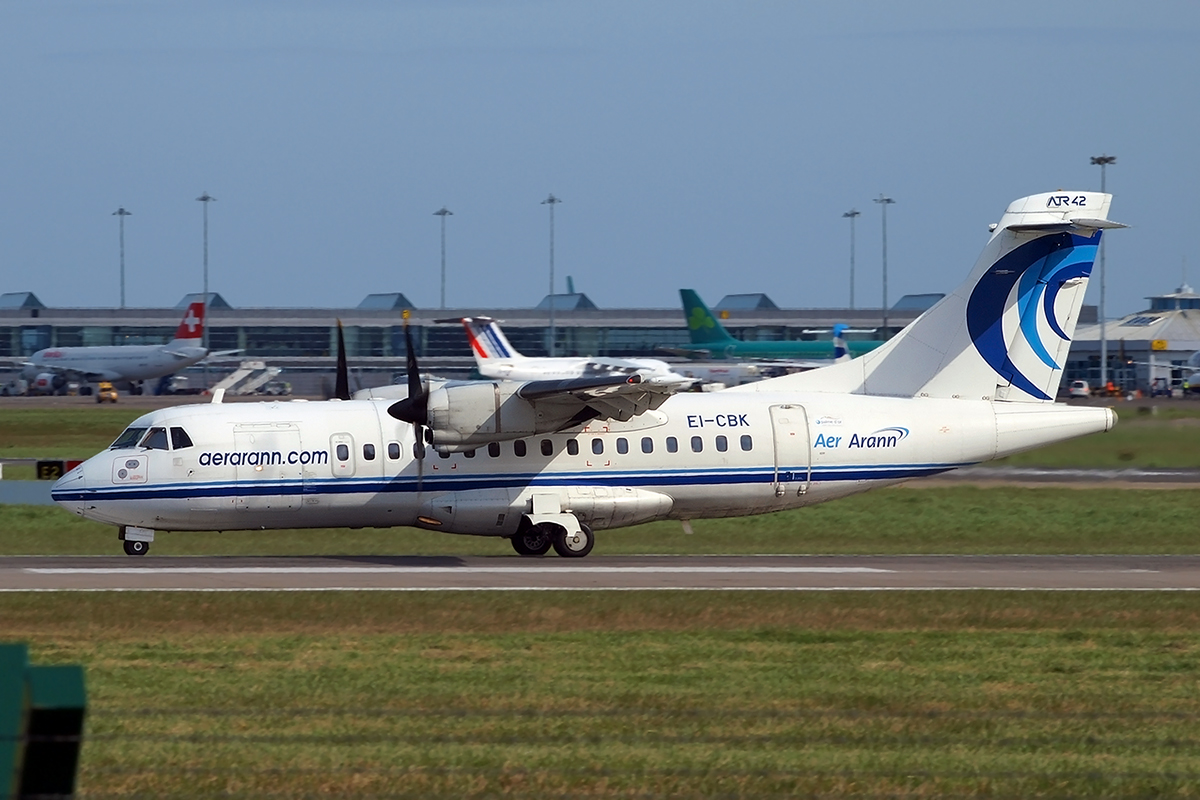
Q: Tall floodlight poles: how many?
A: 7